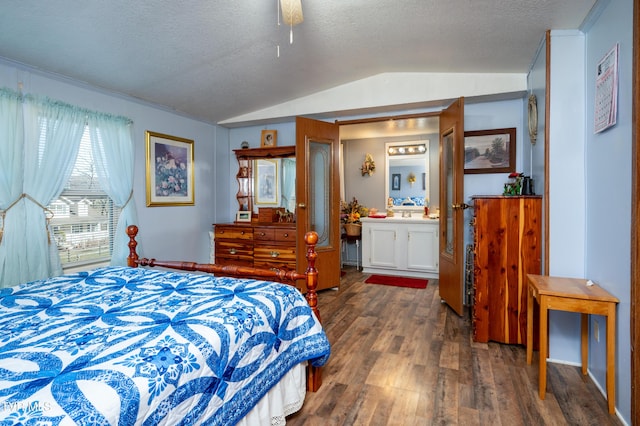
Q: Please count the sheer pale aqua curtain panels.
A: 3